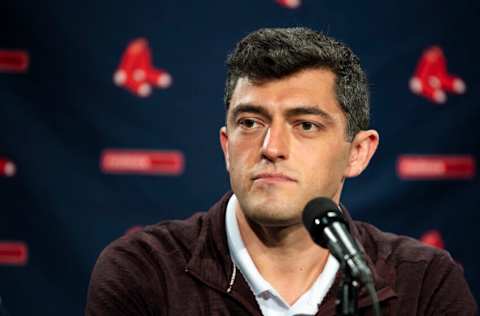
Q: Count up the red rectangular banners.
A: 4